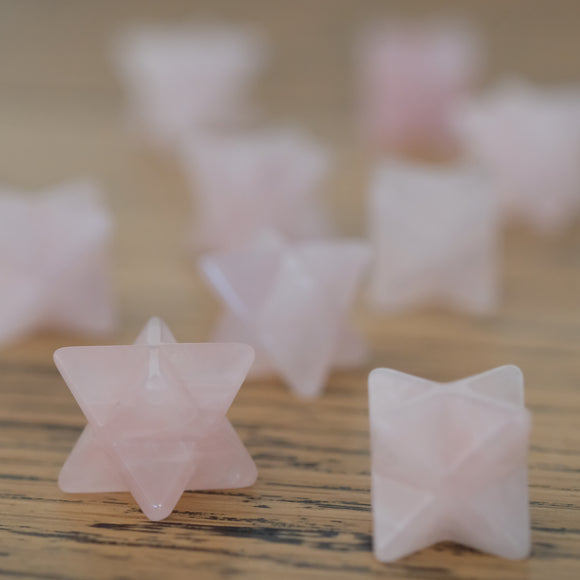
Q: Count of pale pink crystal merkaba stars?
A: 9